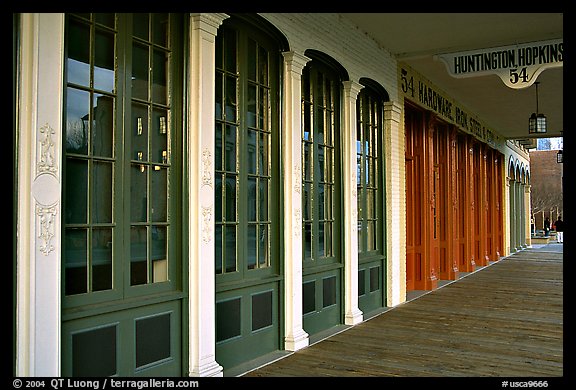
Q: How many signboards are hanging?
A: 1